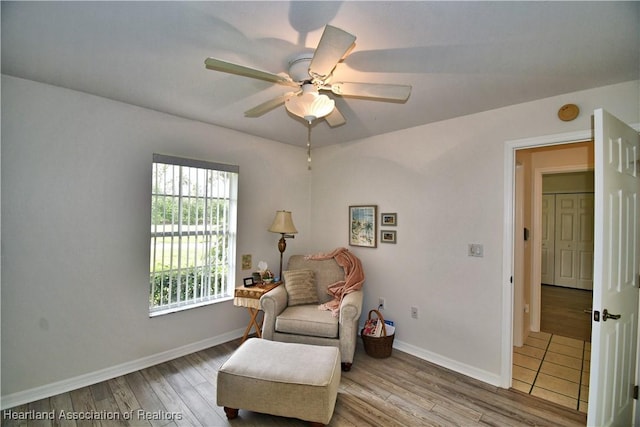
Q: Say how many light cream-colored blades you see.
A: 5